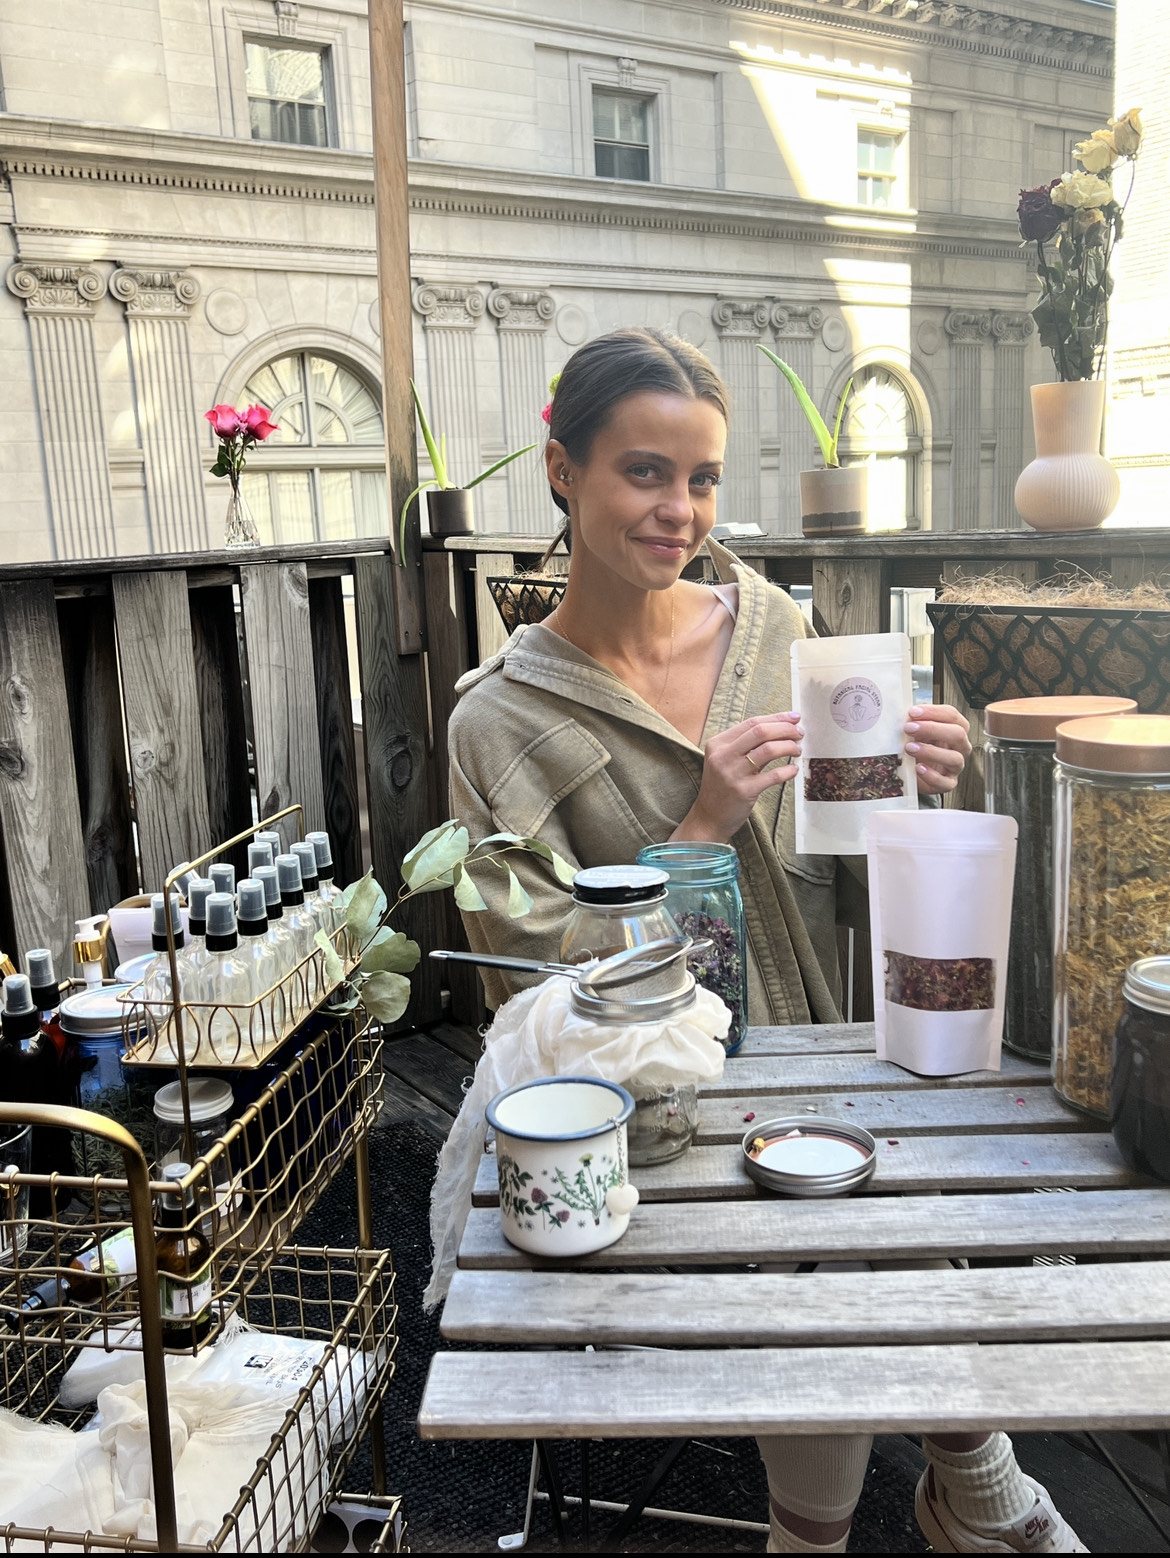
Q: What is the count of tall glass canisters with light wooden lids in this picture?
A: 2